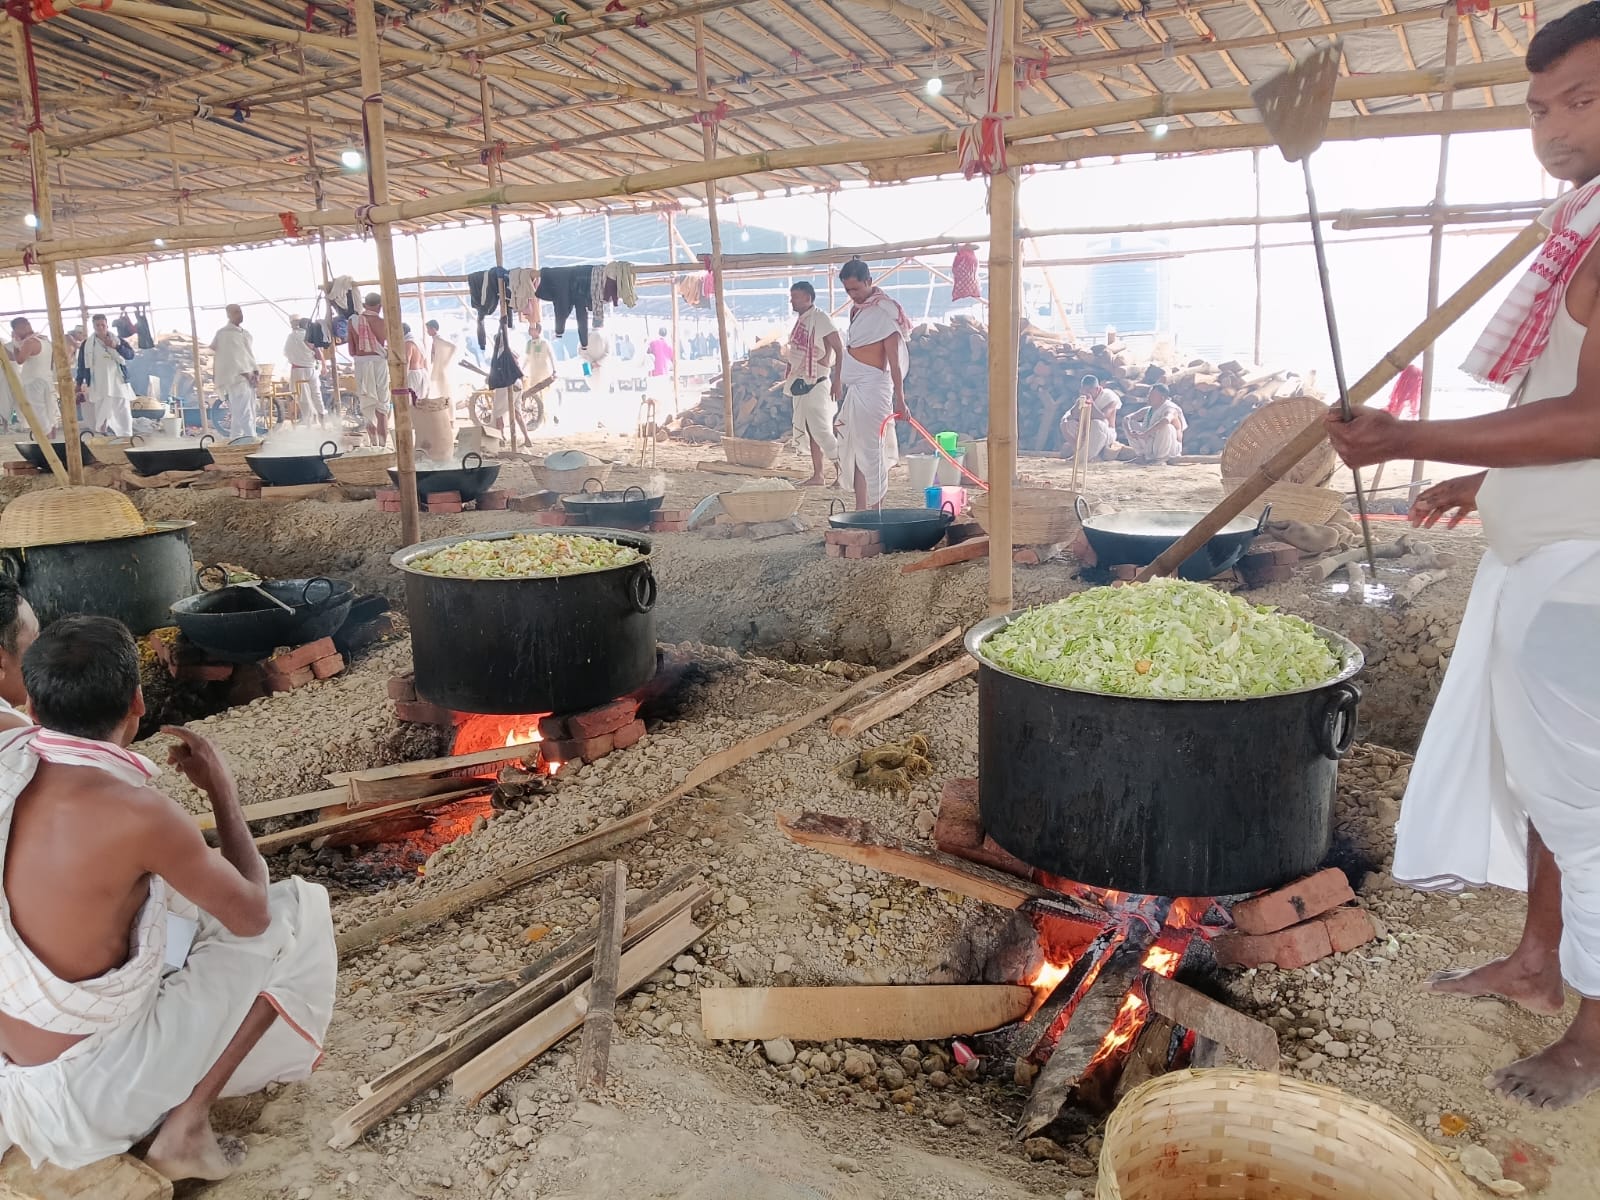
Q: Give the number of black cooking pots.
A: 11